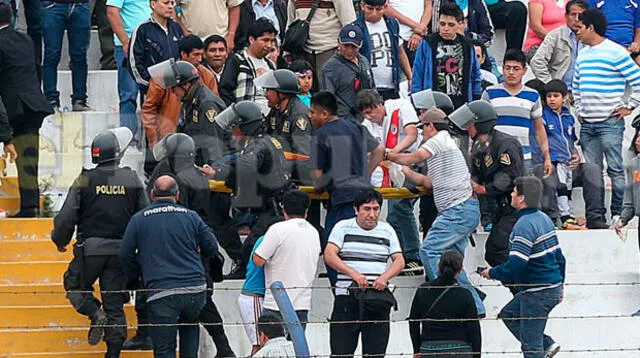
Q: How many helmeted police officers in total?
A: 7